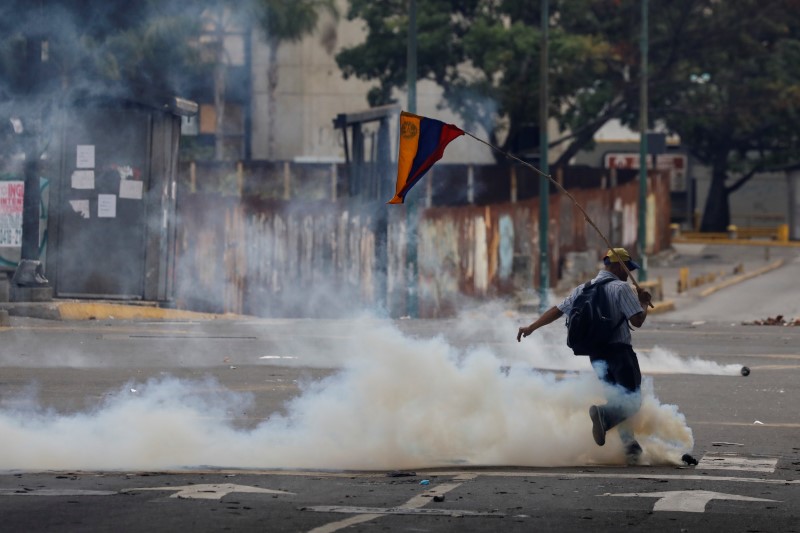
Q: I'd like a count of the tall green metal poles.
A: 3